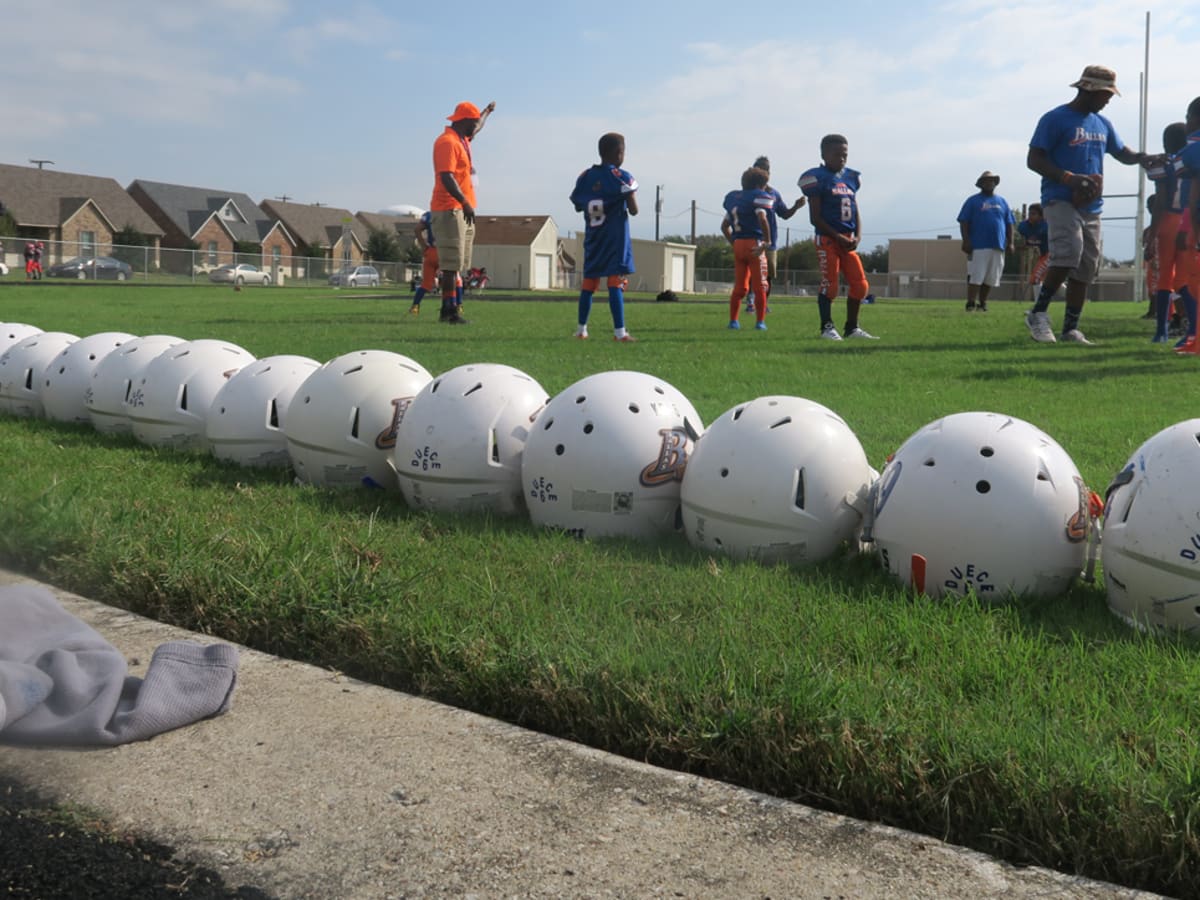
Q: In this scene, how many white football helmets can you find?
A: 12